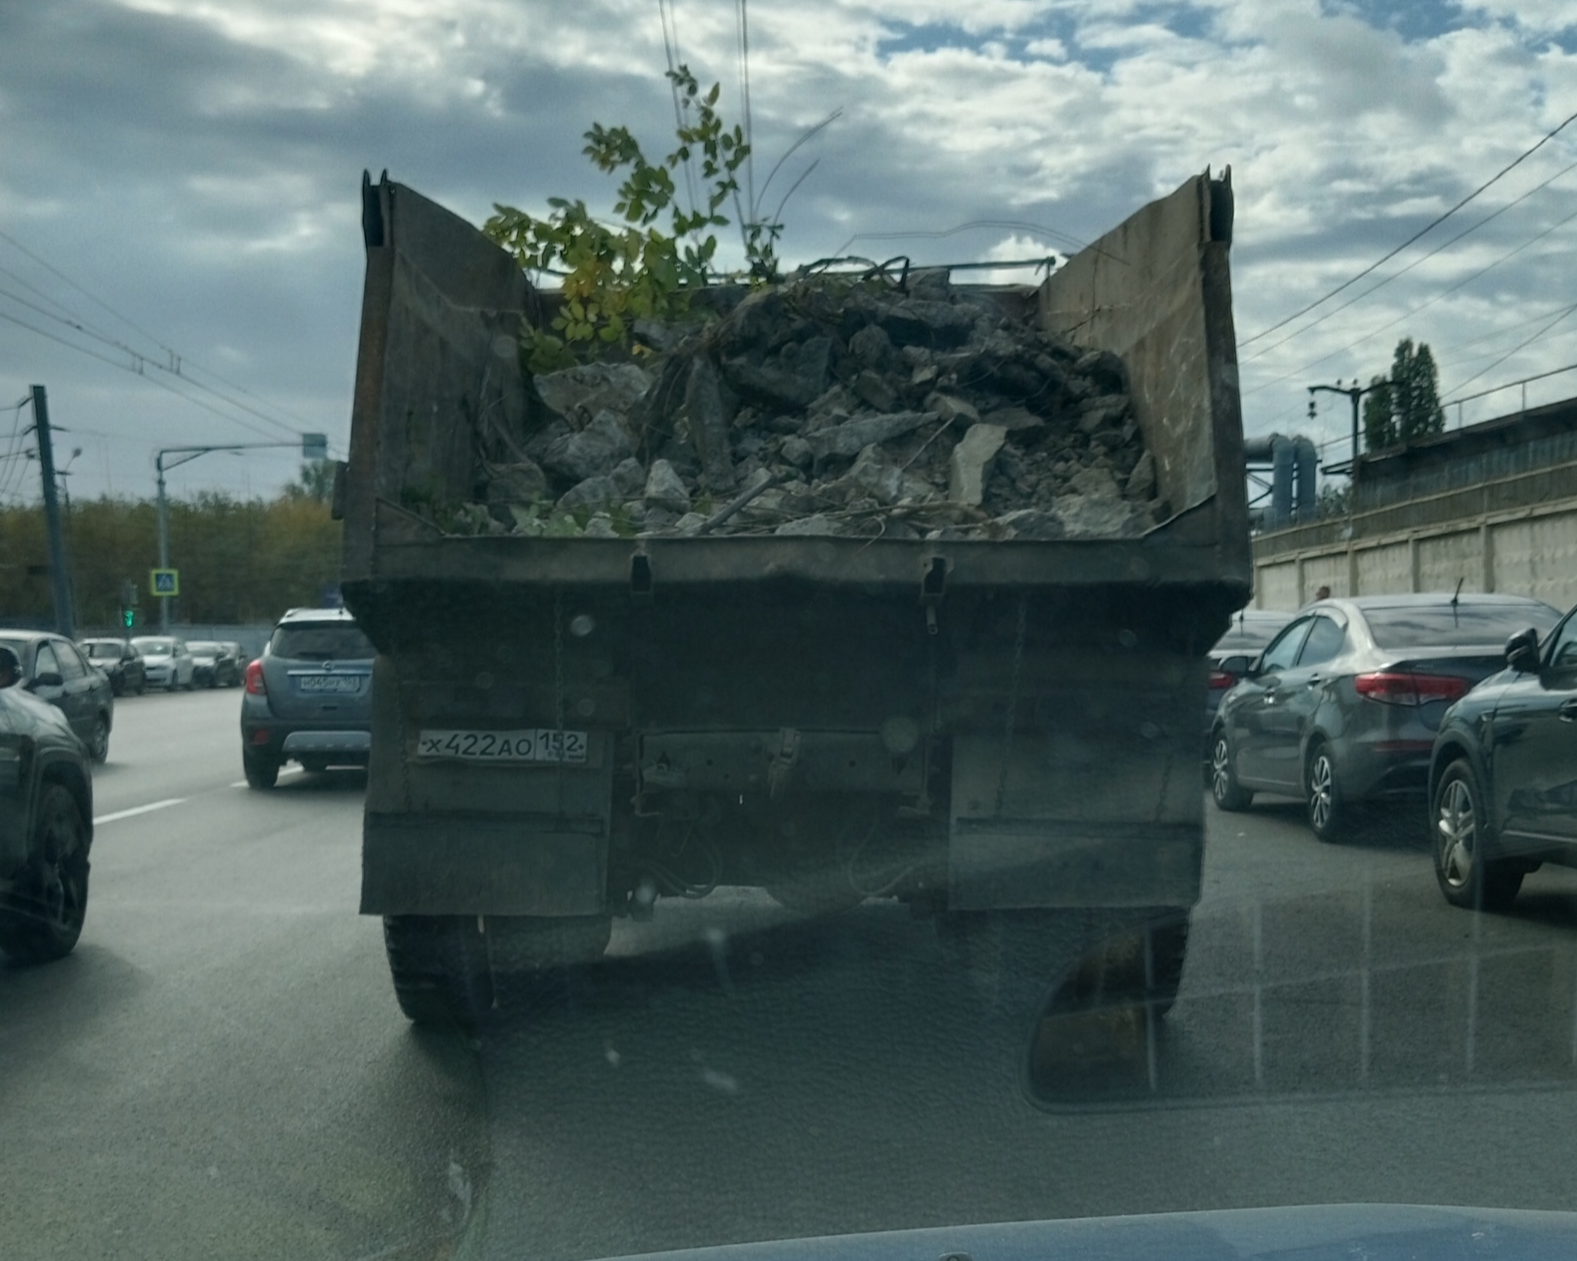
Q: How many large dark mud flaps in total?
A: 2